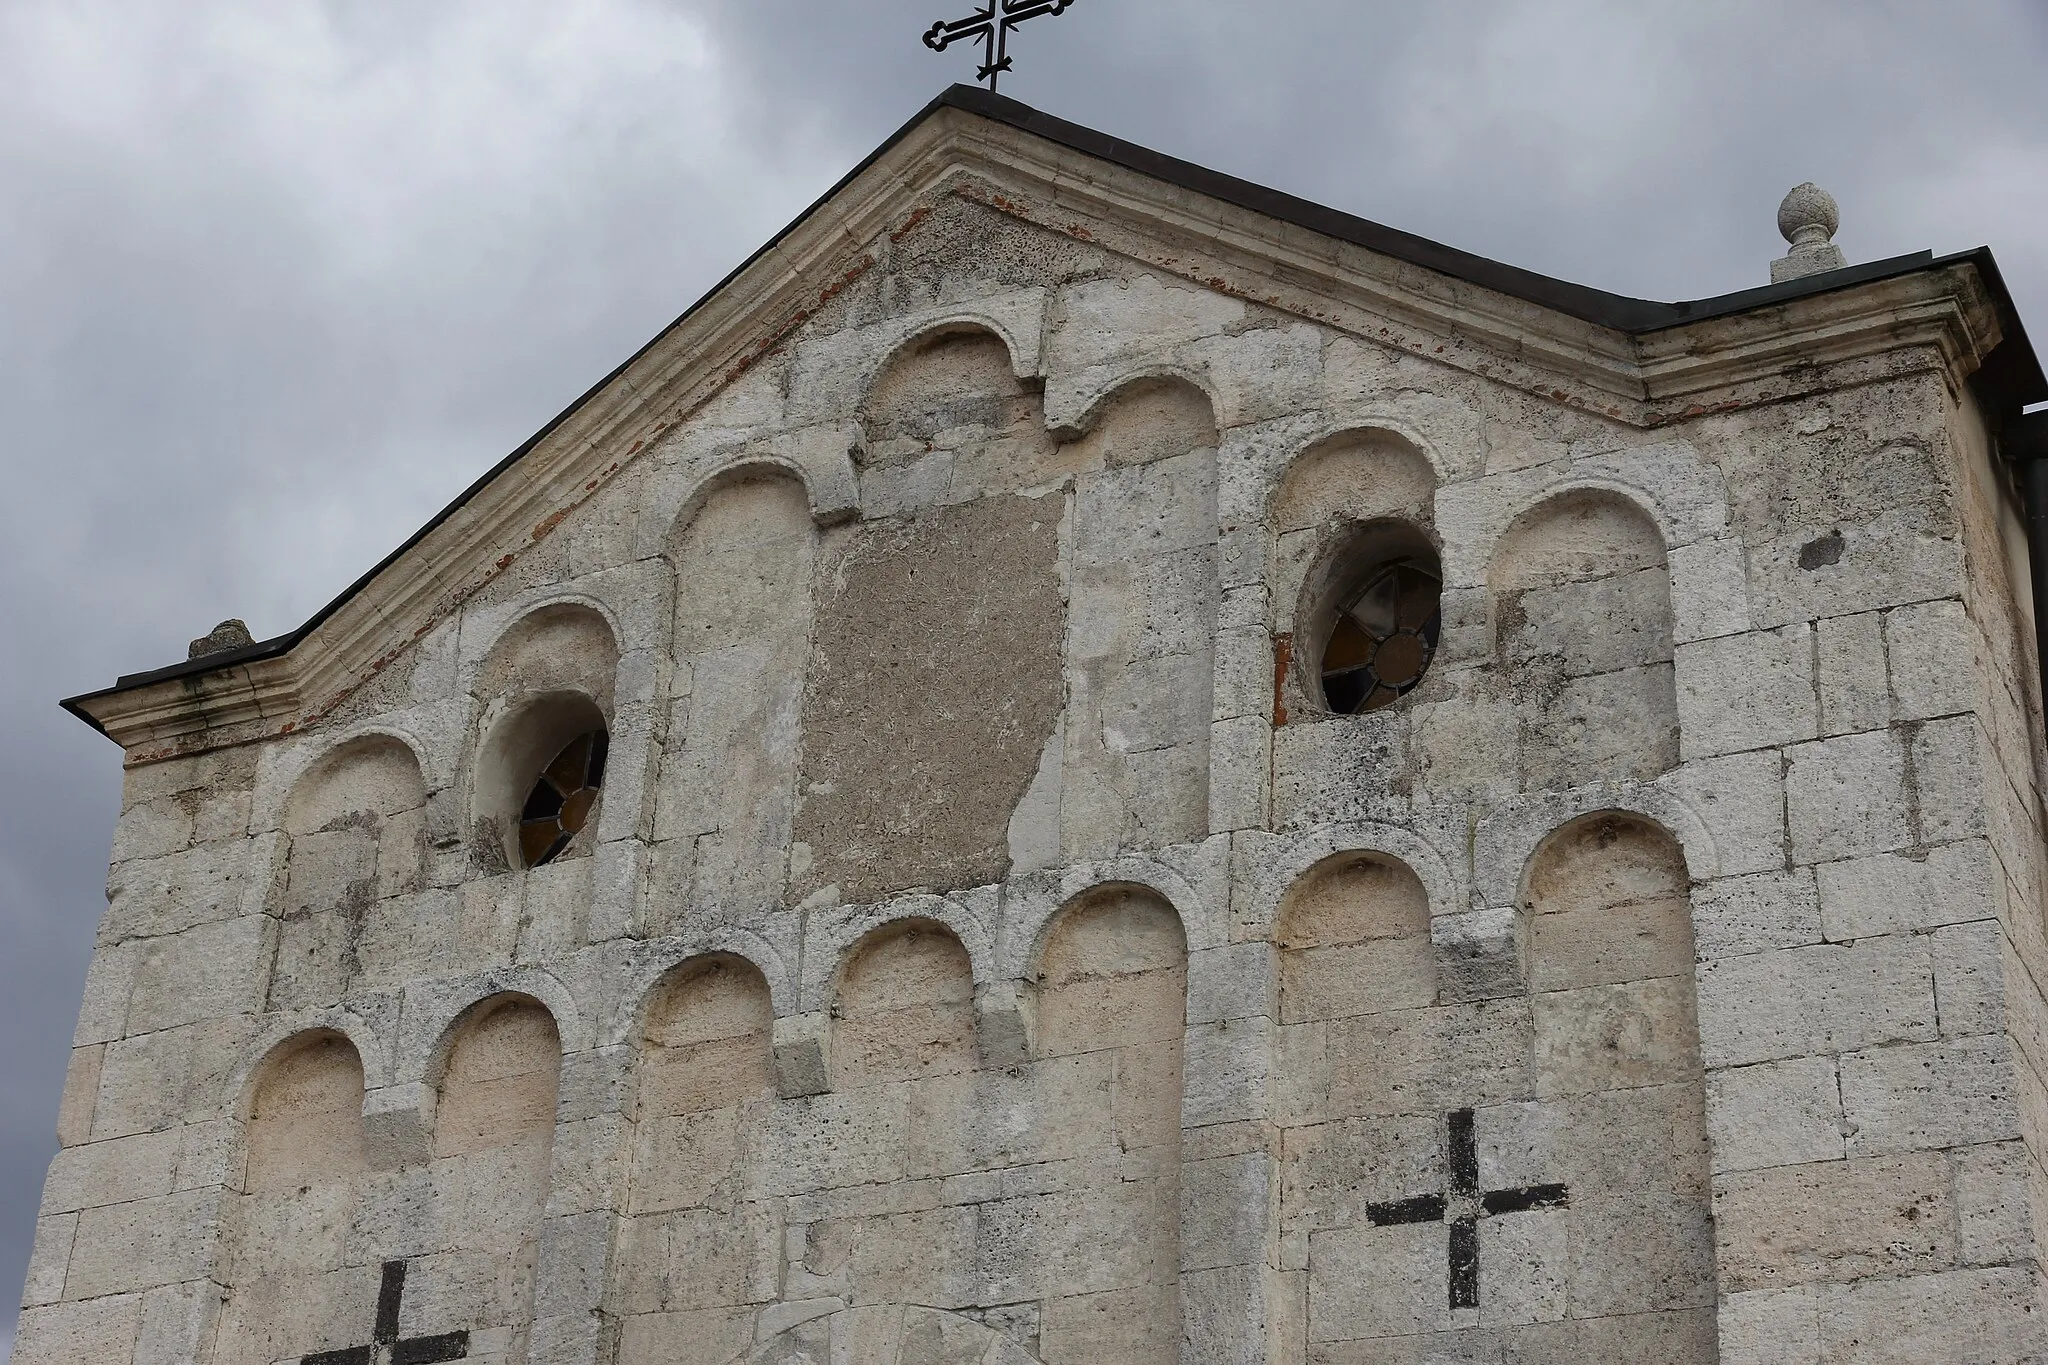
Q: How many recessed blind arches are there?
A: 14